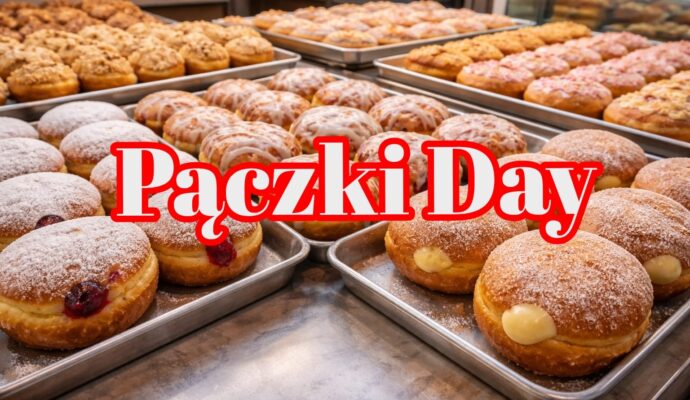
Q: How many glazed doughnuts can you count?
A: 12